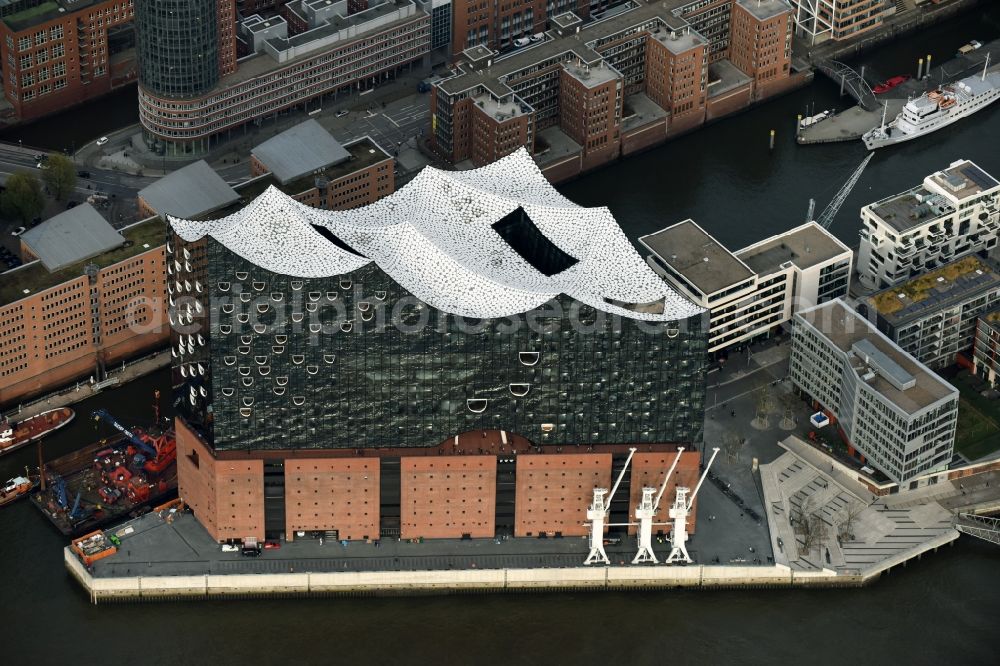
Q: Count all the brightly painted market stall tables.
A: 0